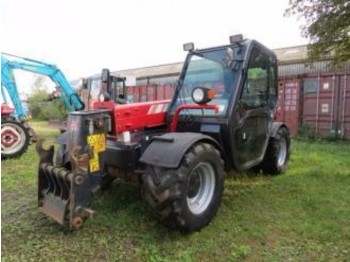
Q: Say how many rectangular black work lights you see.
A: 2